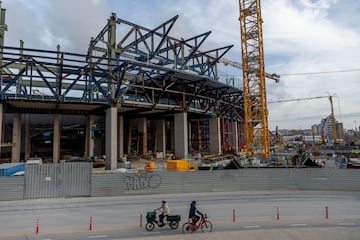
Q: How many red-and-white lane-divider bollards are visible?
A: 6